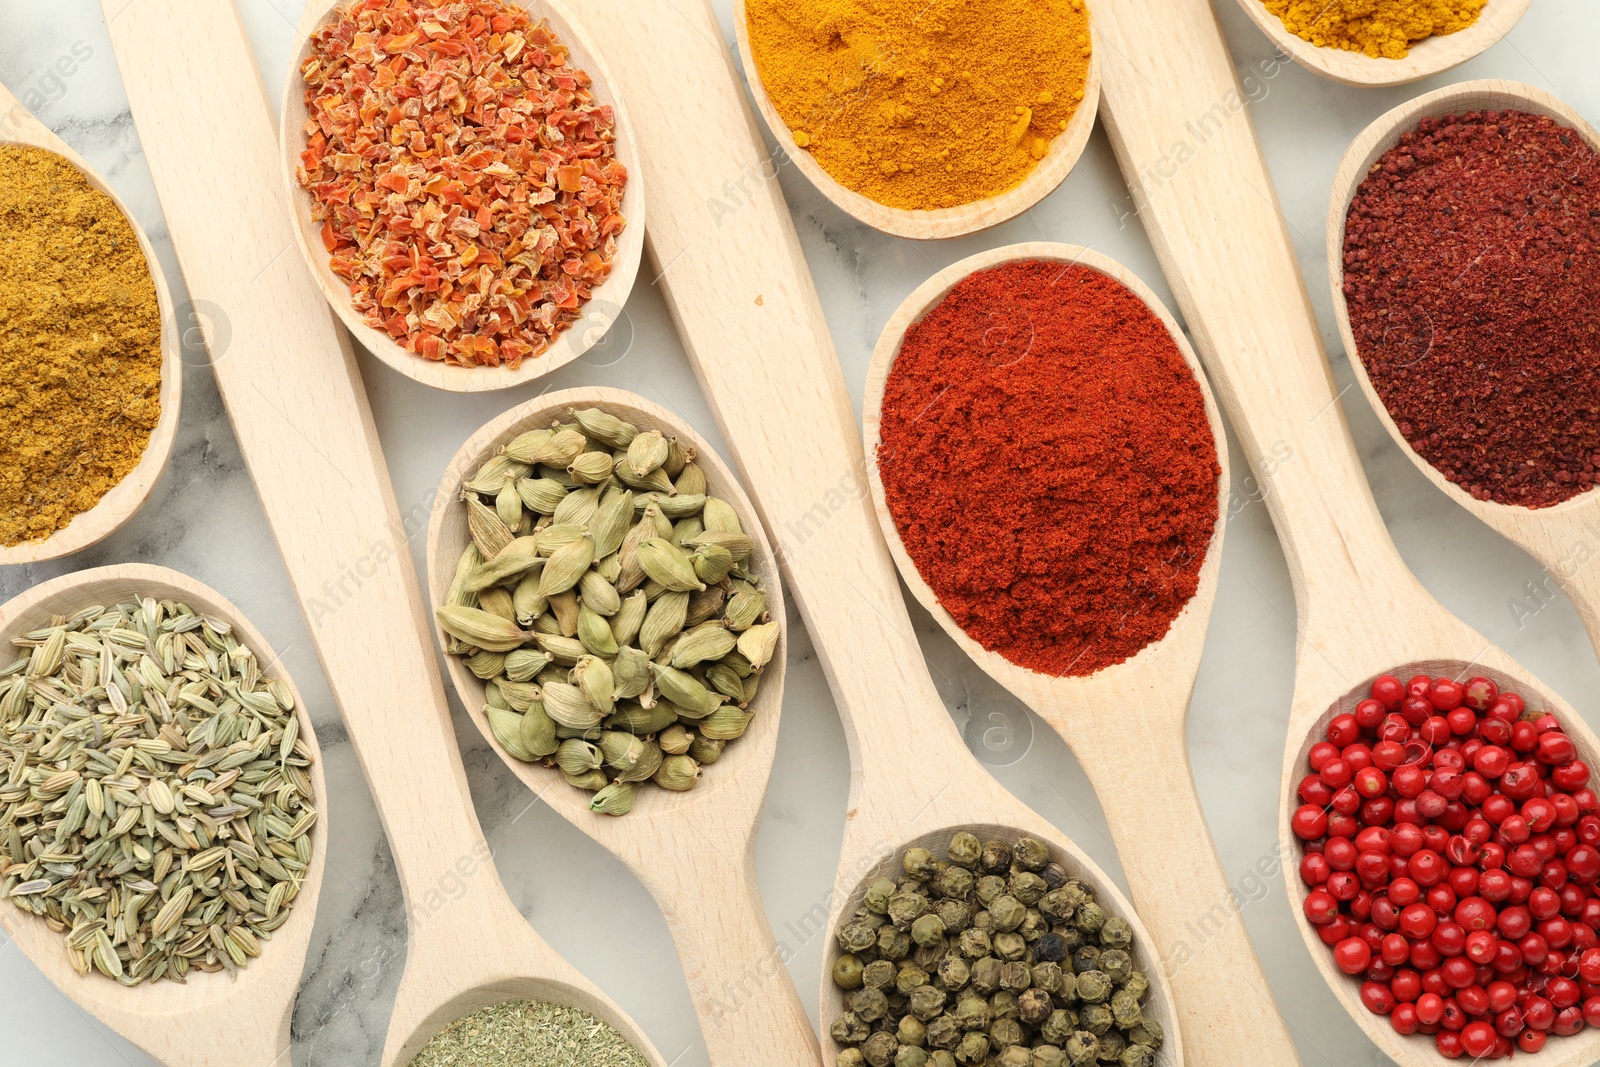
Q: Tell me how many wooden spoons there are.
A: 11